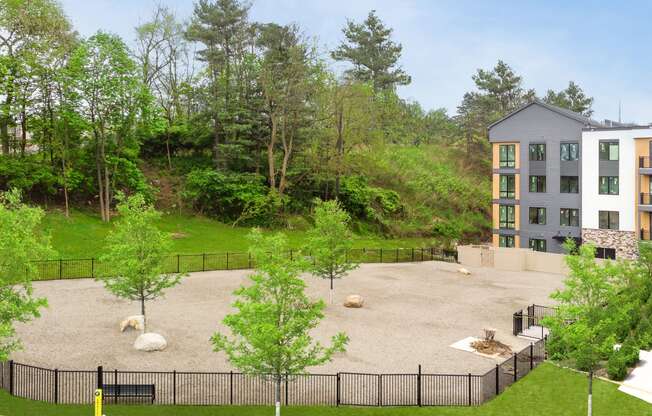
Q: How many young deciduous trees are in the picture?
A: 5